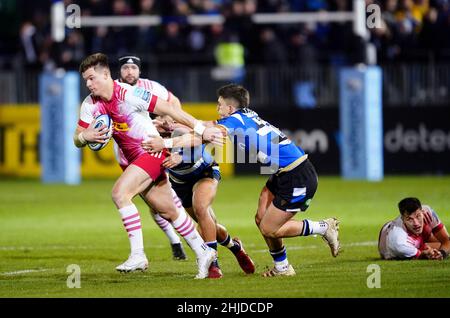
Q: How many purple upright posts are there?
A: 2